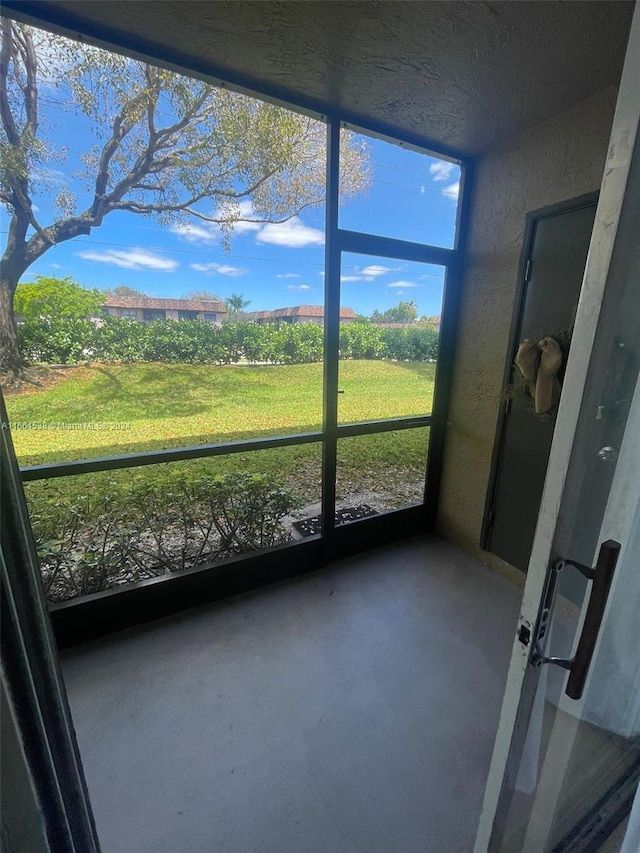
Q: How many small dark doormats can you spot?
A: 1